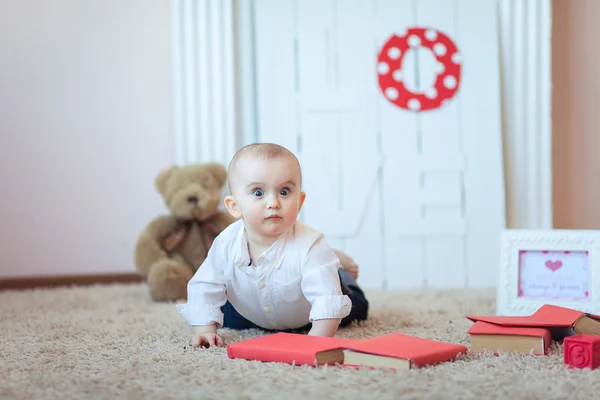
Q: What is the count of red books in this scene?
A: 4